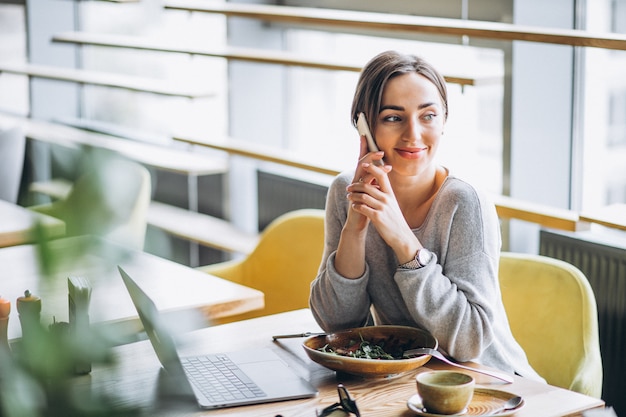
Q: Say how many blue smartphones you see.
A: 0